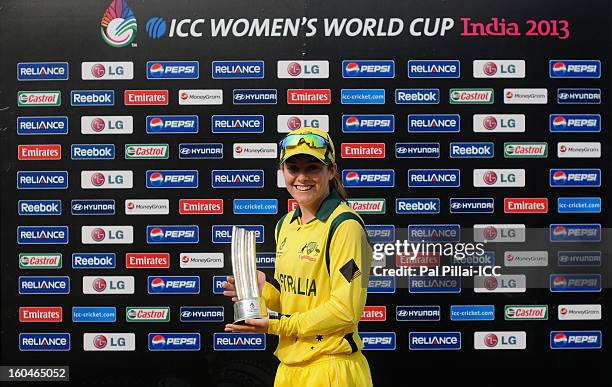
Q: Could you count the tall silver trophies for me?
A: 1